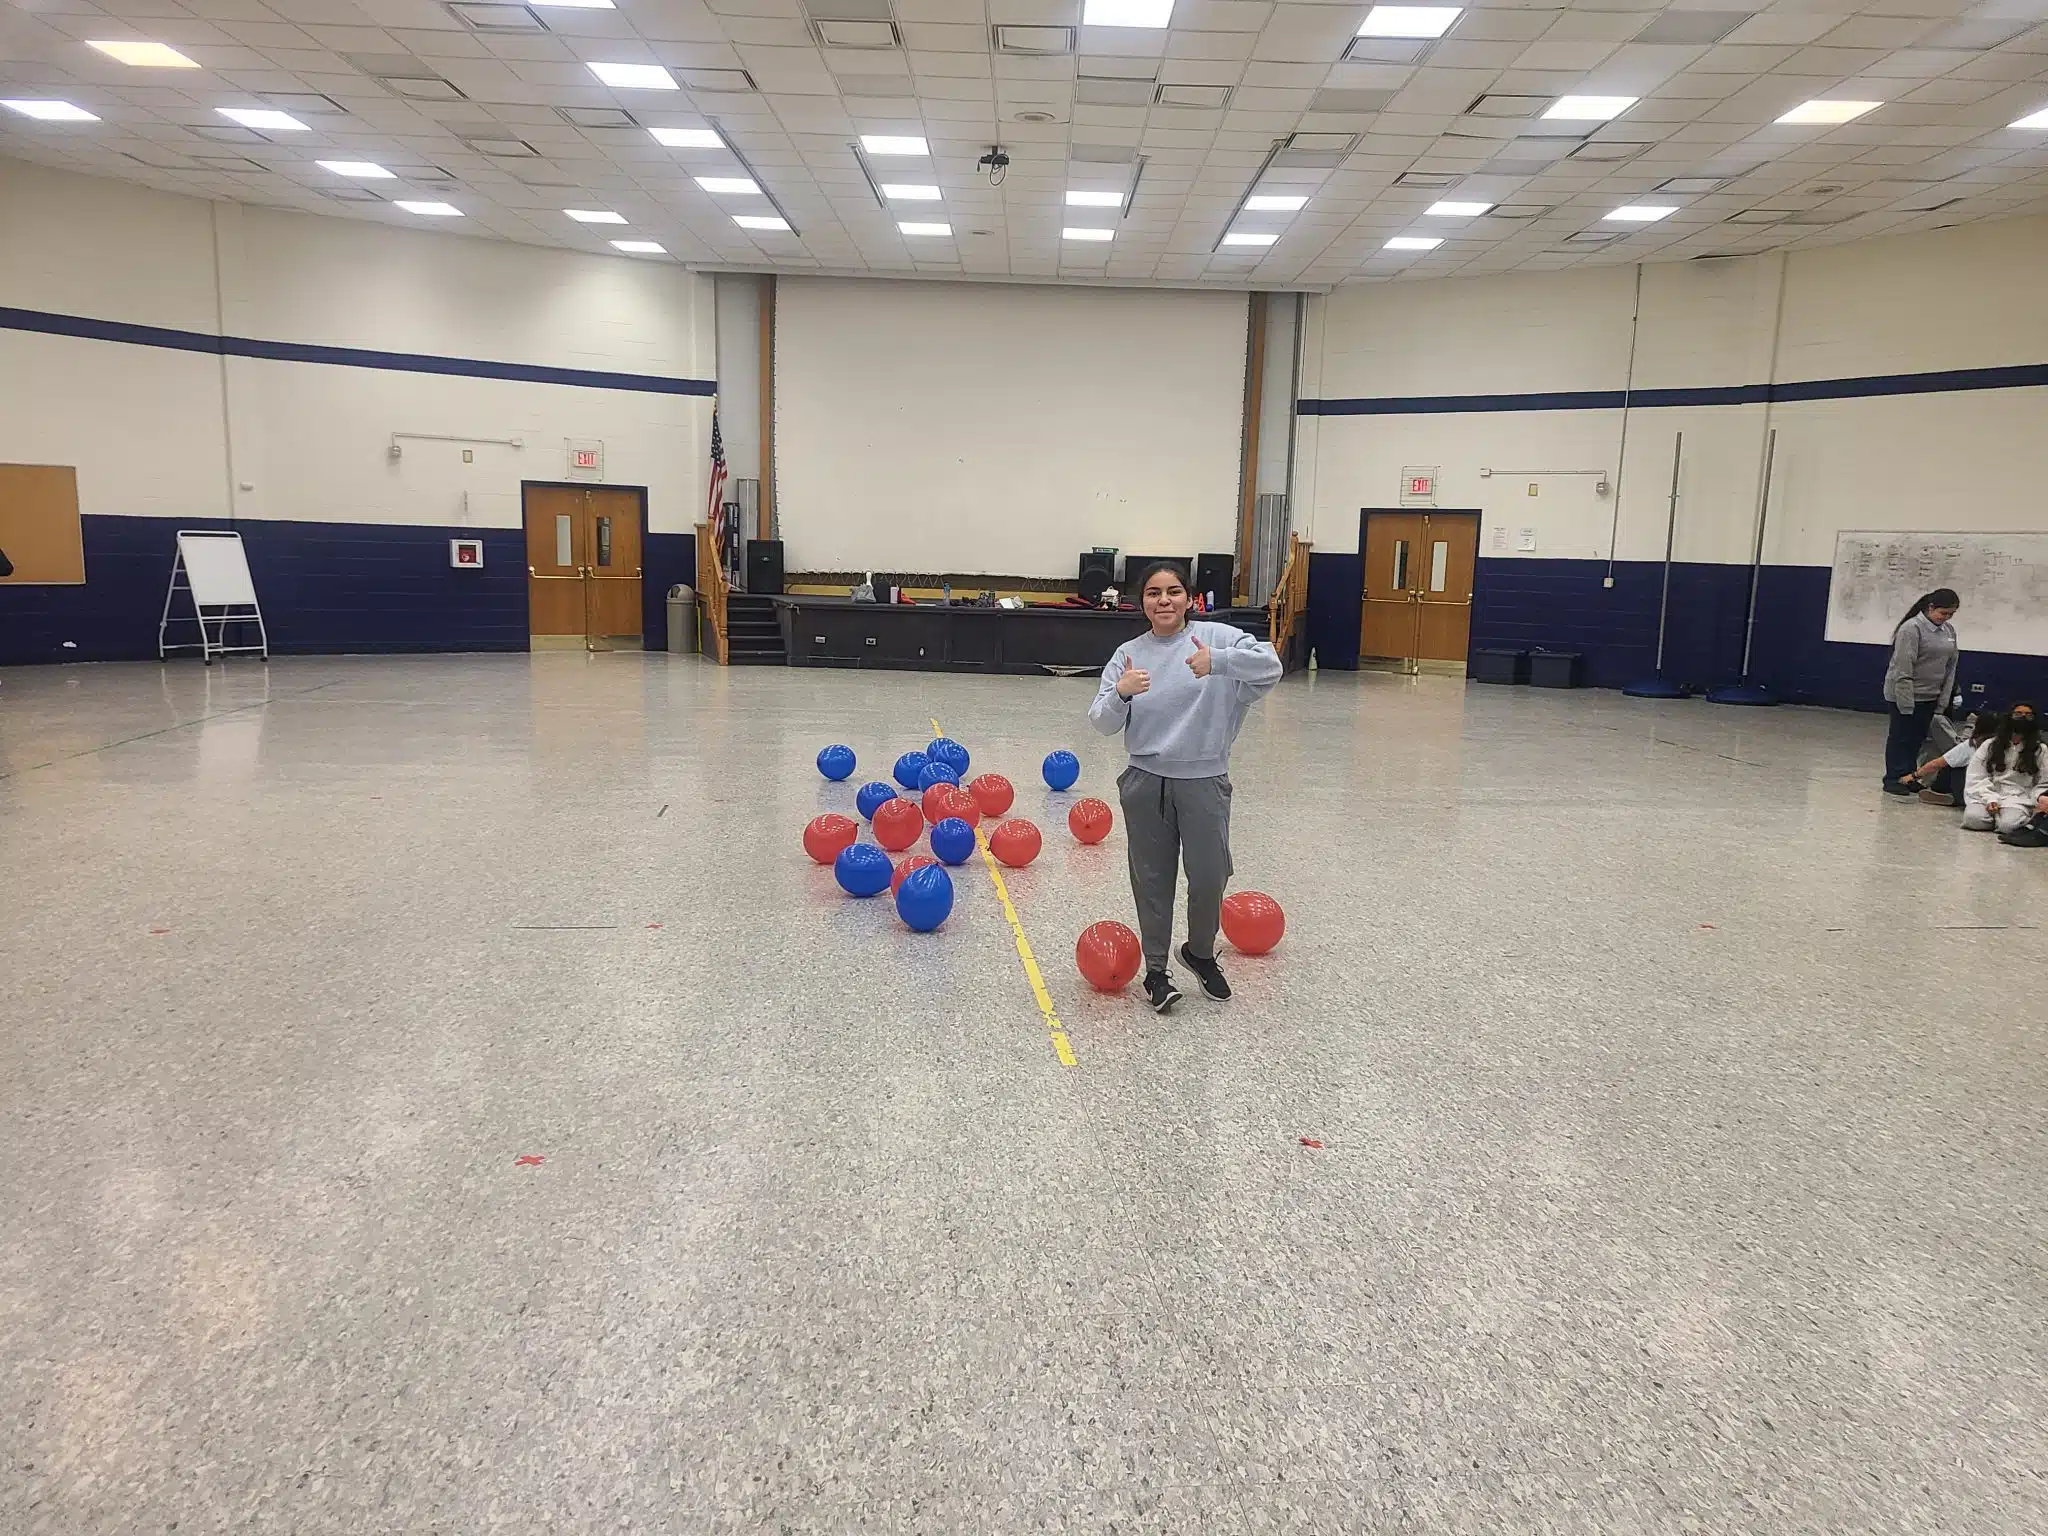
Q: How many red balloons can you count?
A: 10